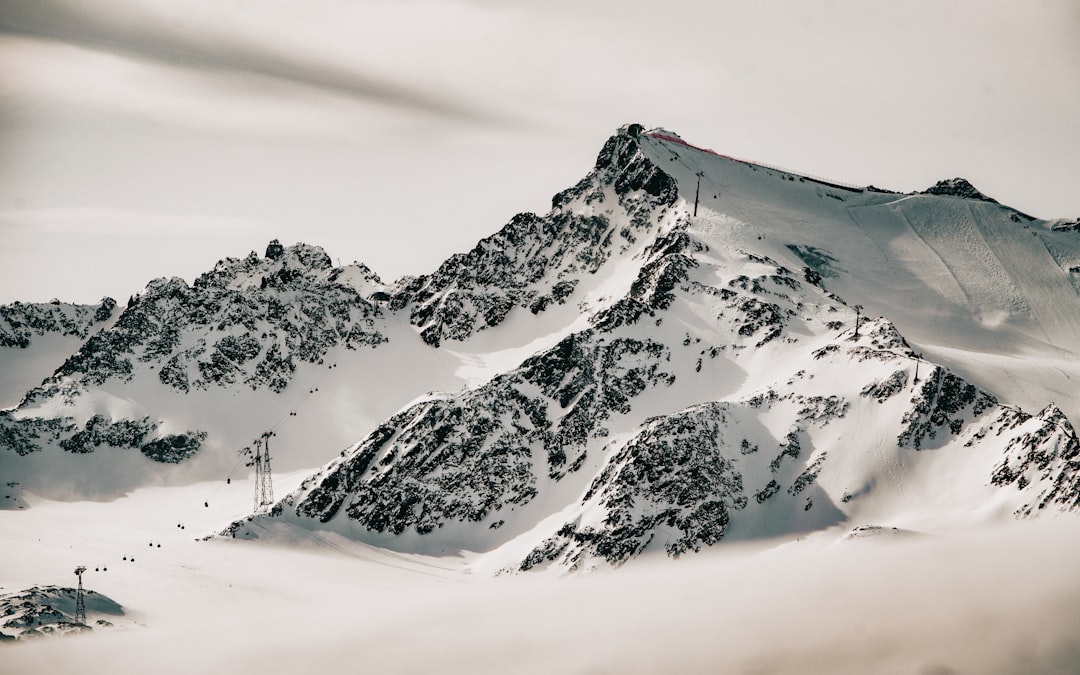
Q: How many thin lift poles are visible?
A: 3